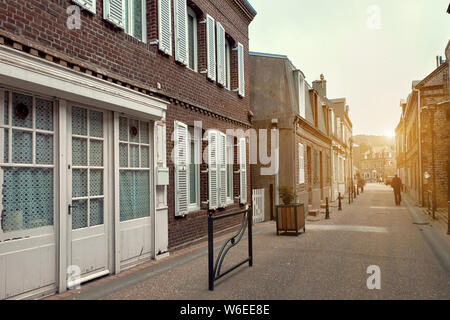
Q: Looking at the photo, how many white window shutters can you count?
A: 11